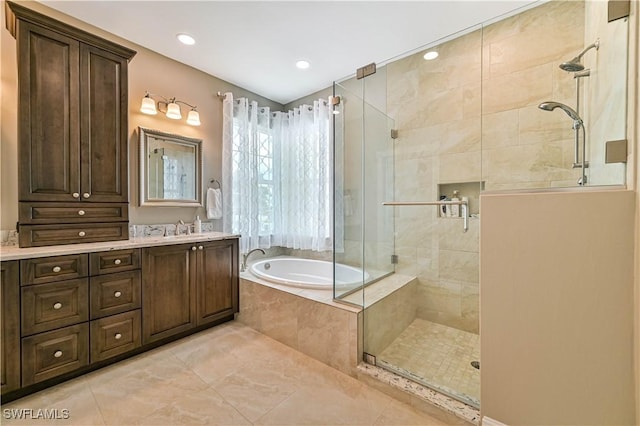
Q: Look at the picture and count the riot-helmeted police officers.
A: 0